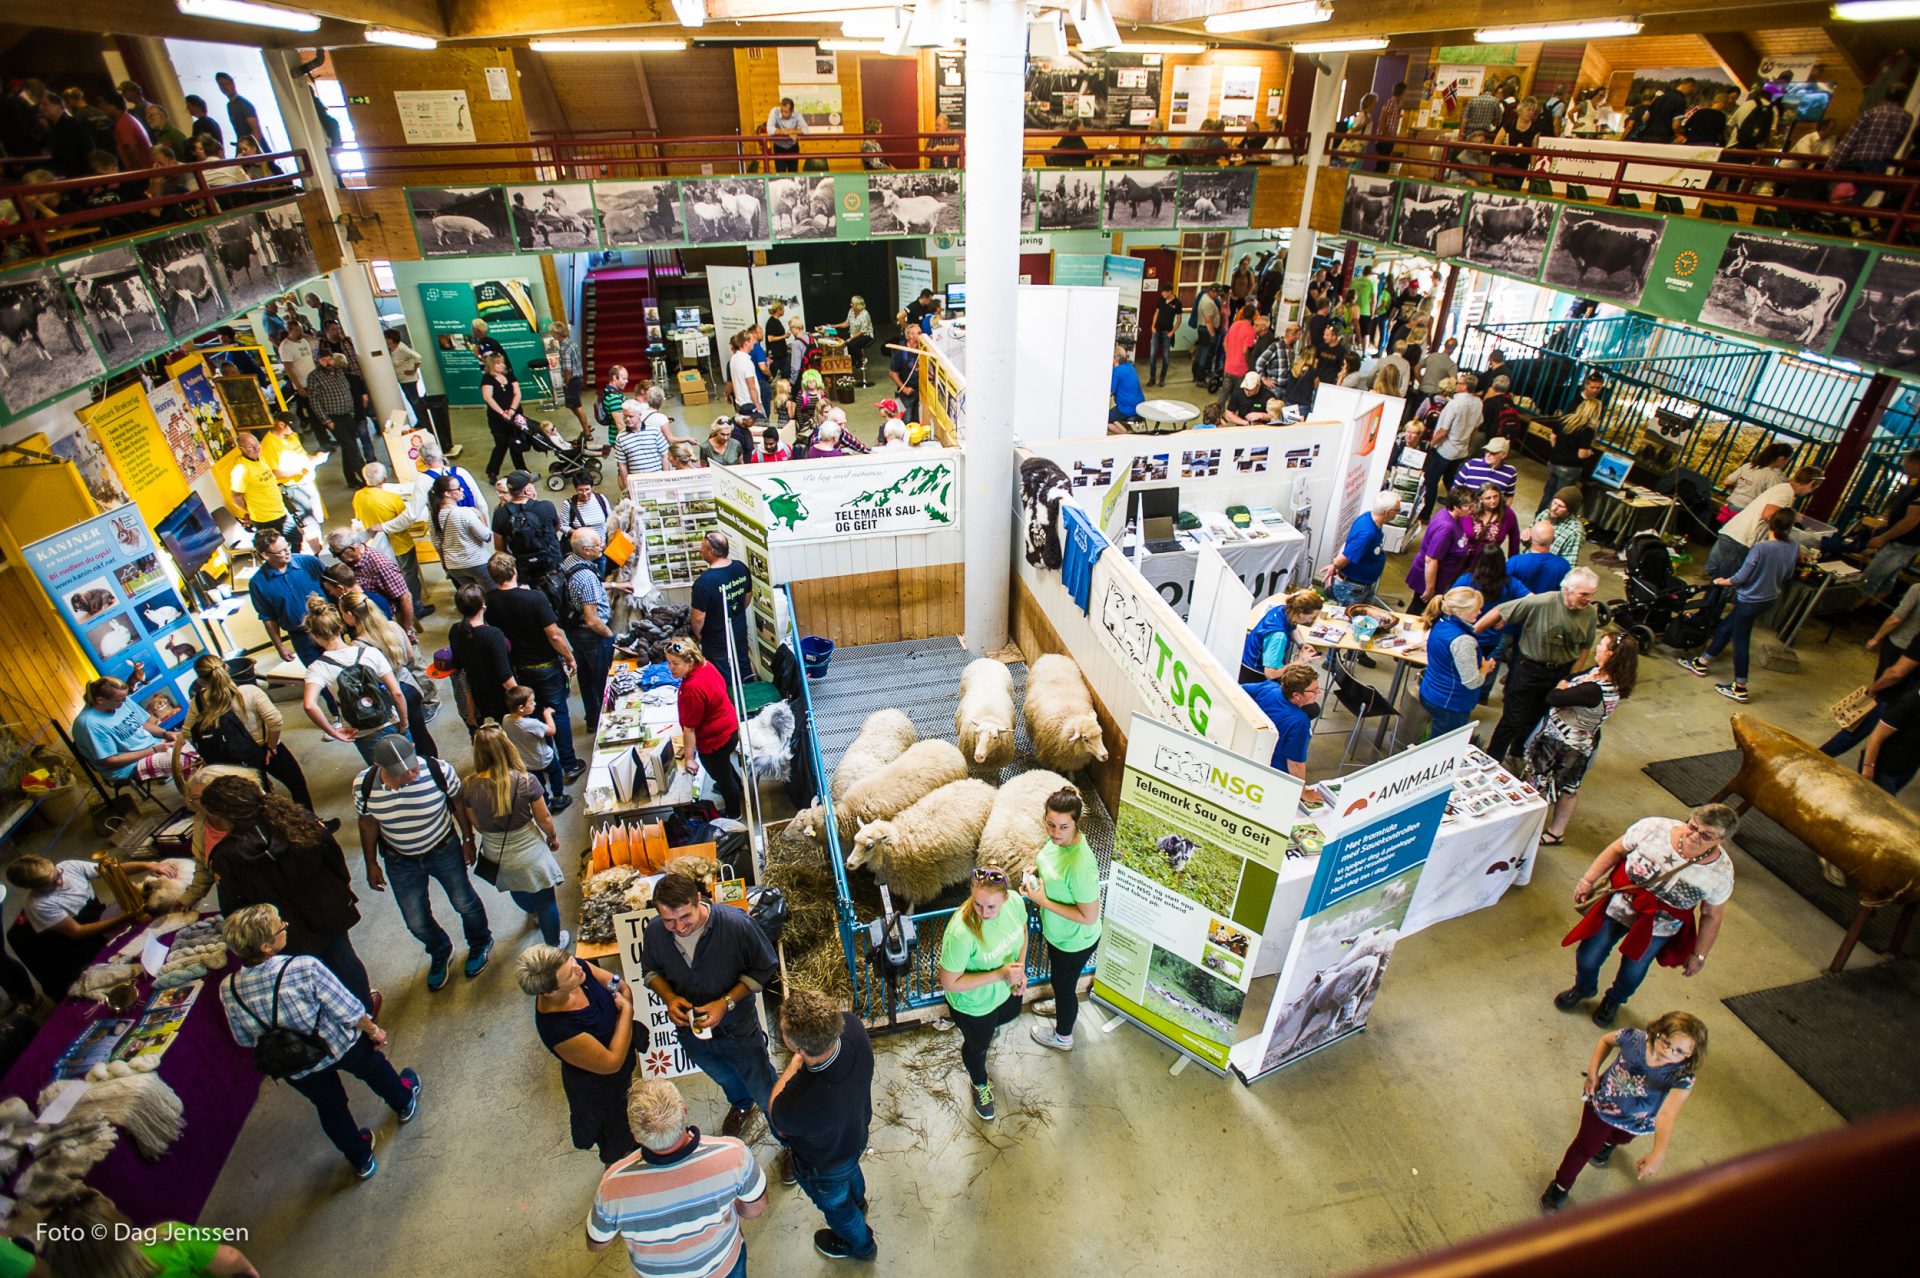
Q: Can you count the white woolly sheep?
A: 6